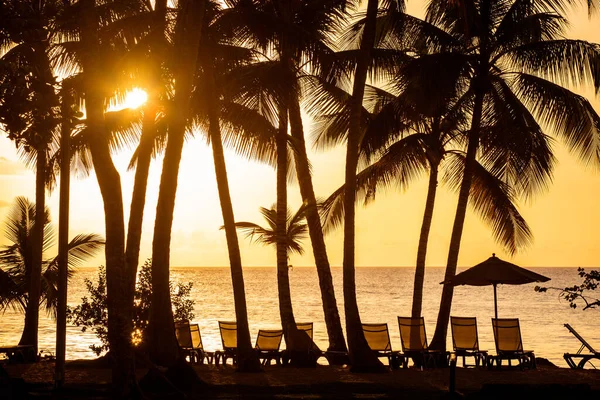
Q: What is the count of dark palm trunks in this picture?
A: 11